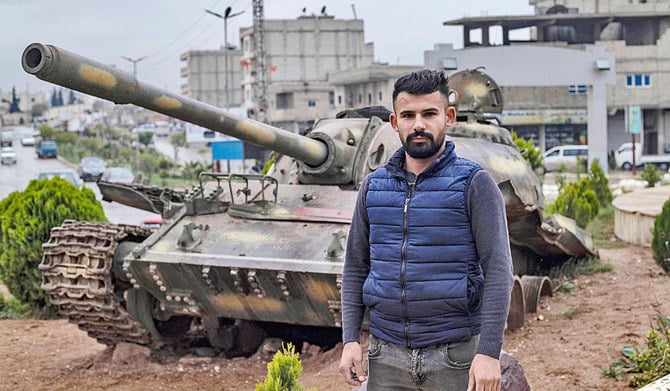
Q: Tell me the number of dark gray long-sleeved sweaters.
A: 1